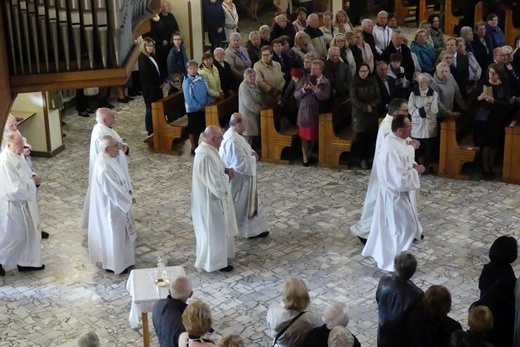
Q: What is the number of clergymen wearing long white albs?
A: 8